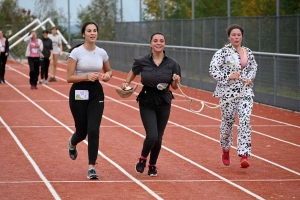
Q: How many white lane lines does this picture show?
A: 6